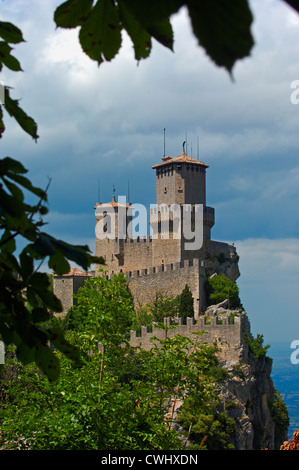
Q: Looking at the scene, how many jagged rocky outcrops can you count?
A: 1